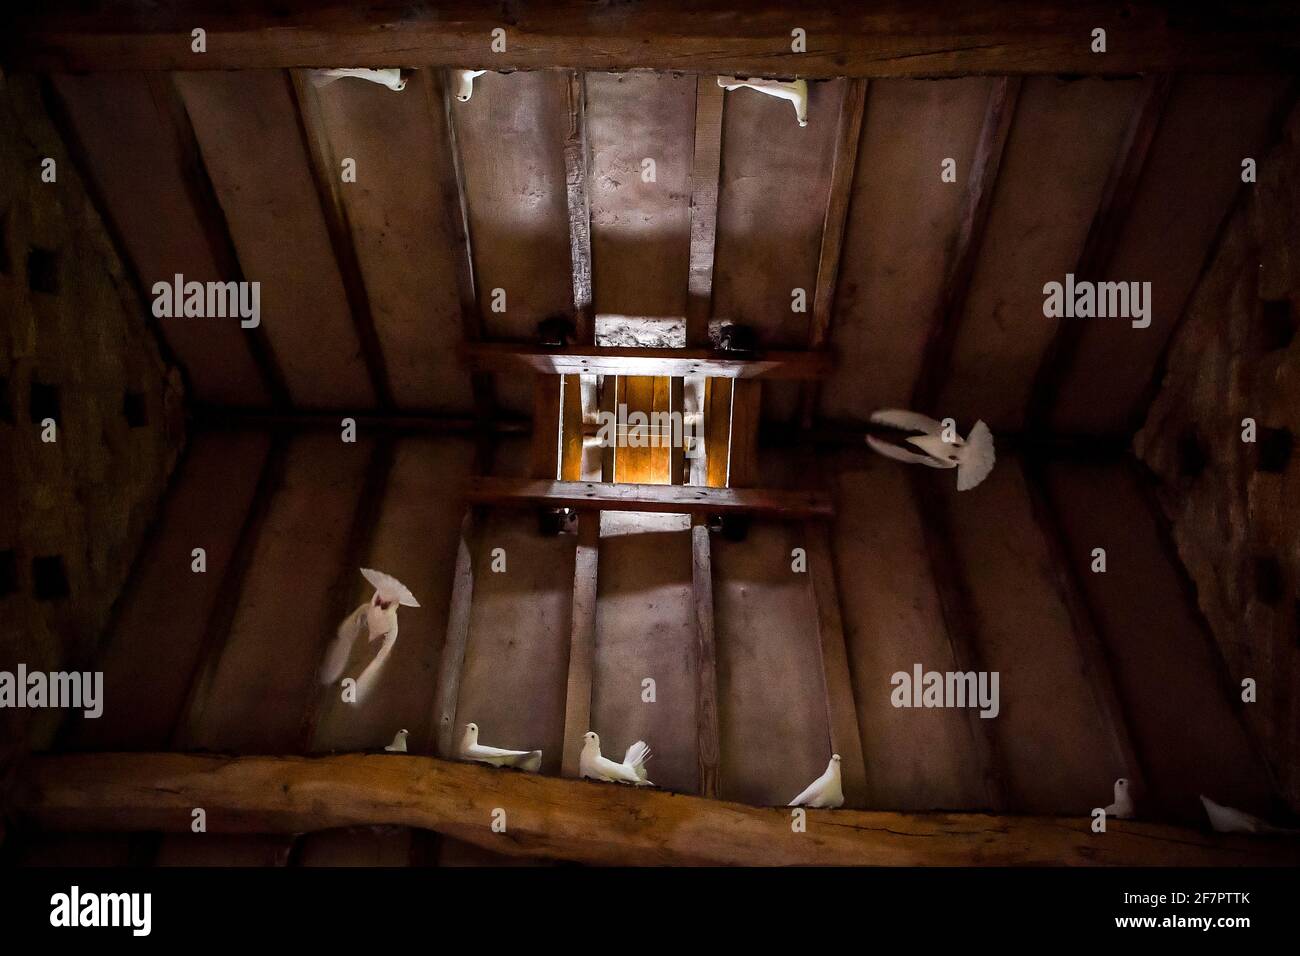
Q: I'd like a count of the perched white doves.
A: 9